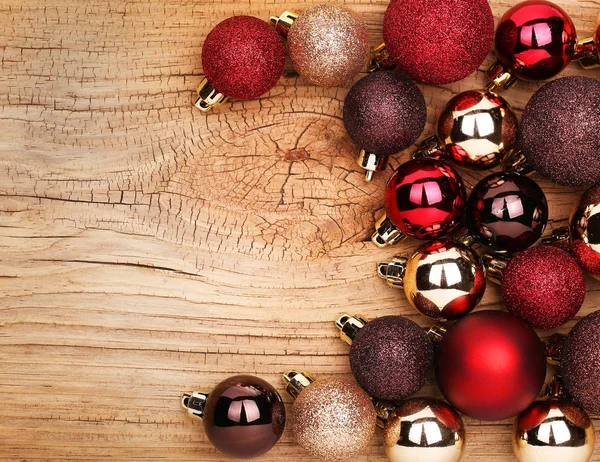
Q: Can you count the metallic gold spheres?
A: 5